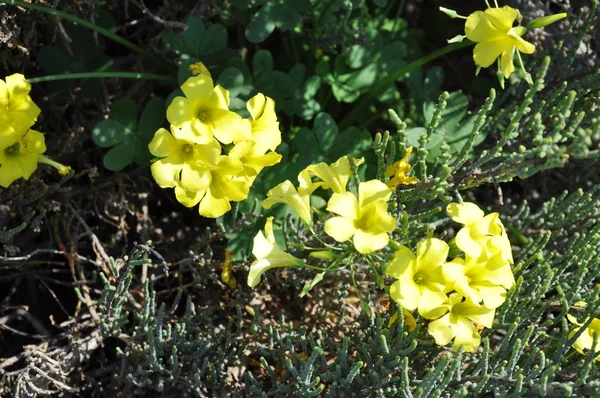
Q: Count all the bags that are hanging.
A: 0